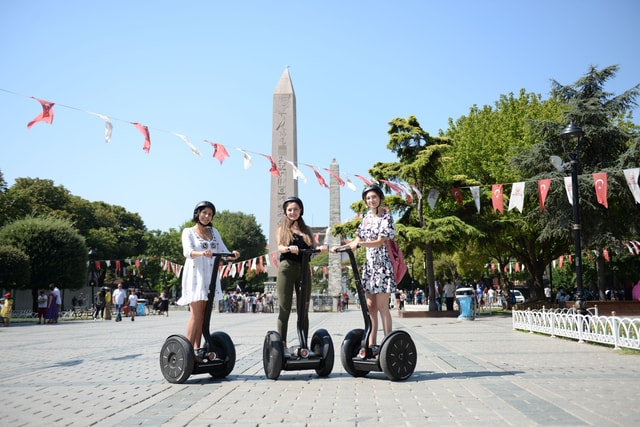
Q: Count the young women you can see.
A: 3